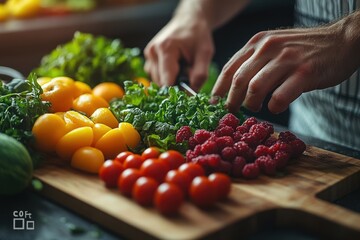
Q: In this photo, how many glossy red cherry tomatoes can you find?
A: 13